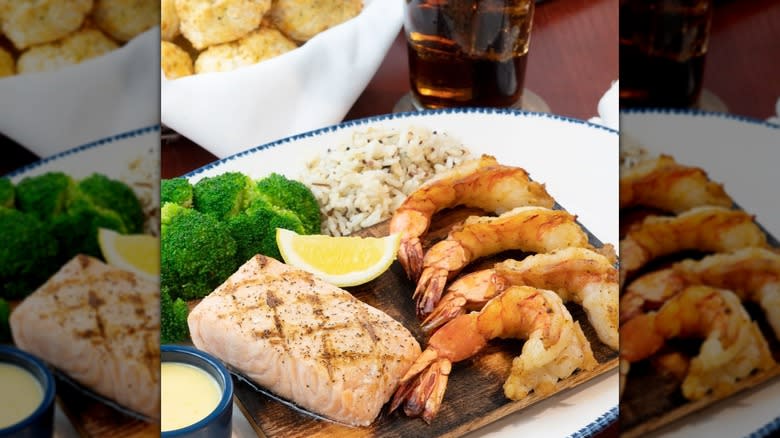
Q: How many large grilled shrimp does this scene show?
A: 4